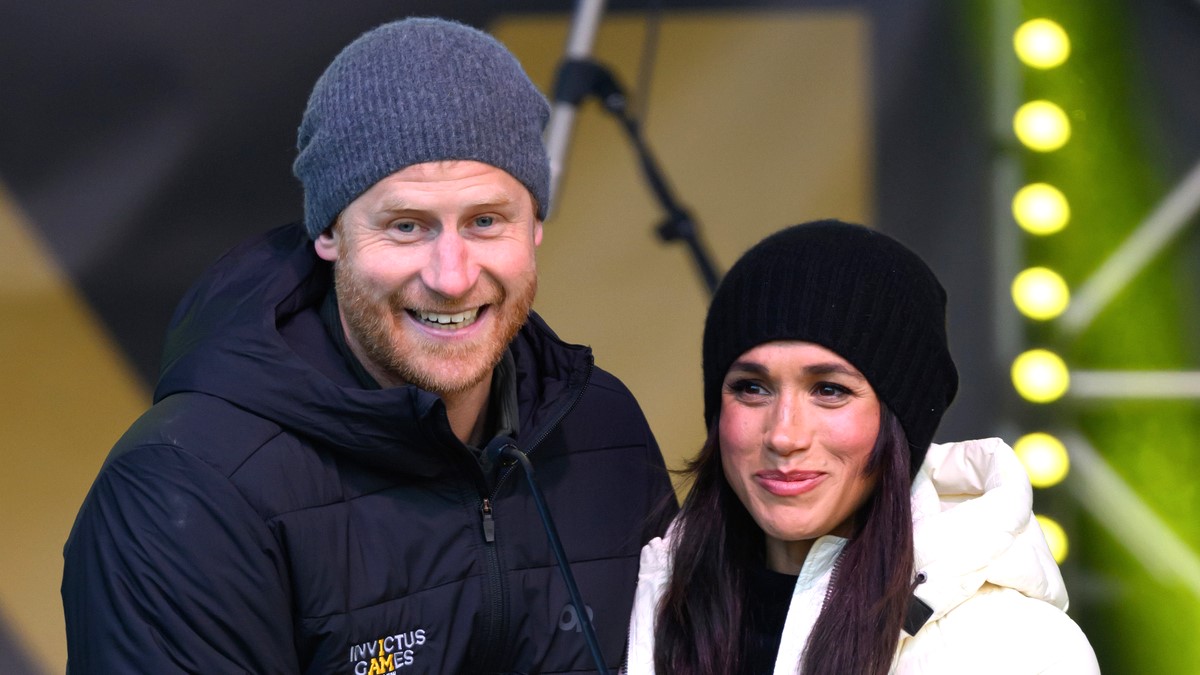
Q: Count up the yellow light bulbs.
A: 7